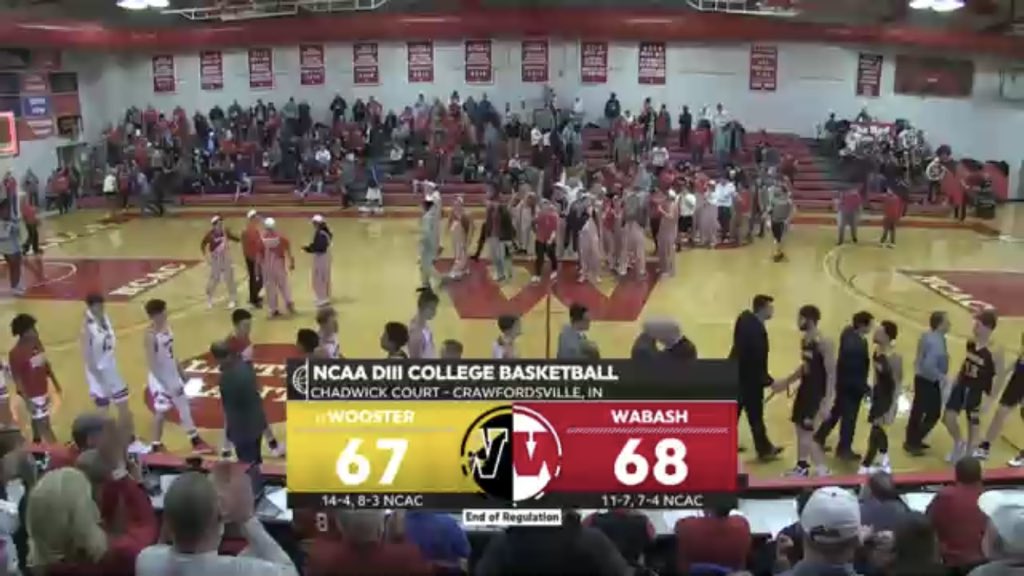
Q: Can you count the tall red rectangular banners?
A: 12